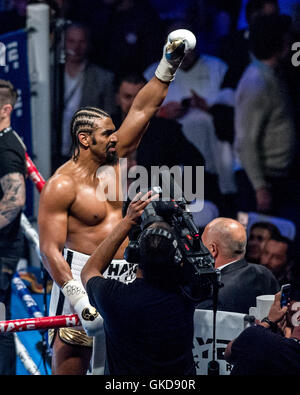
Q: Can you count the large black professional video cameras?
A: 1